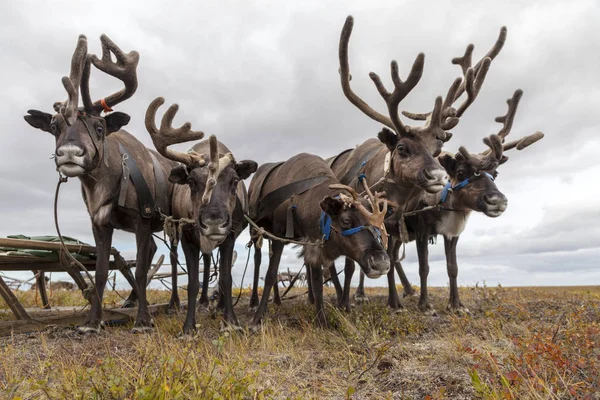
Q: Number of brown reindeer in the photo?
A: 5